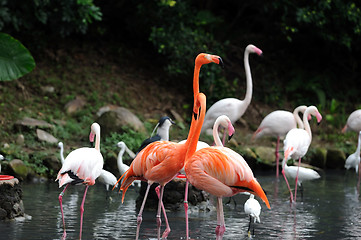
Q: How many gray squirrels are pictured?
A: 0